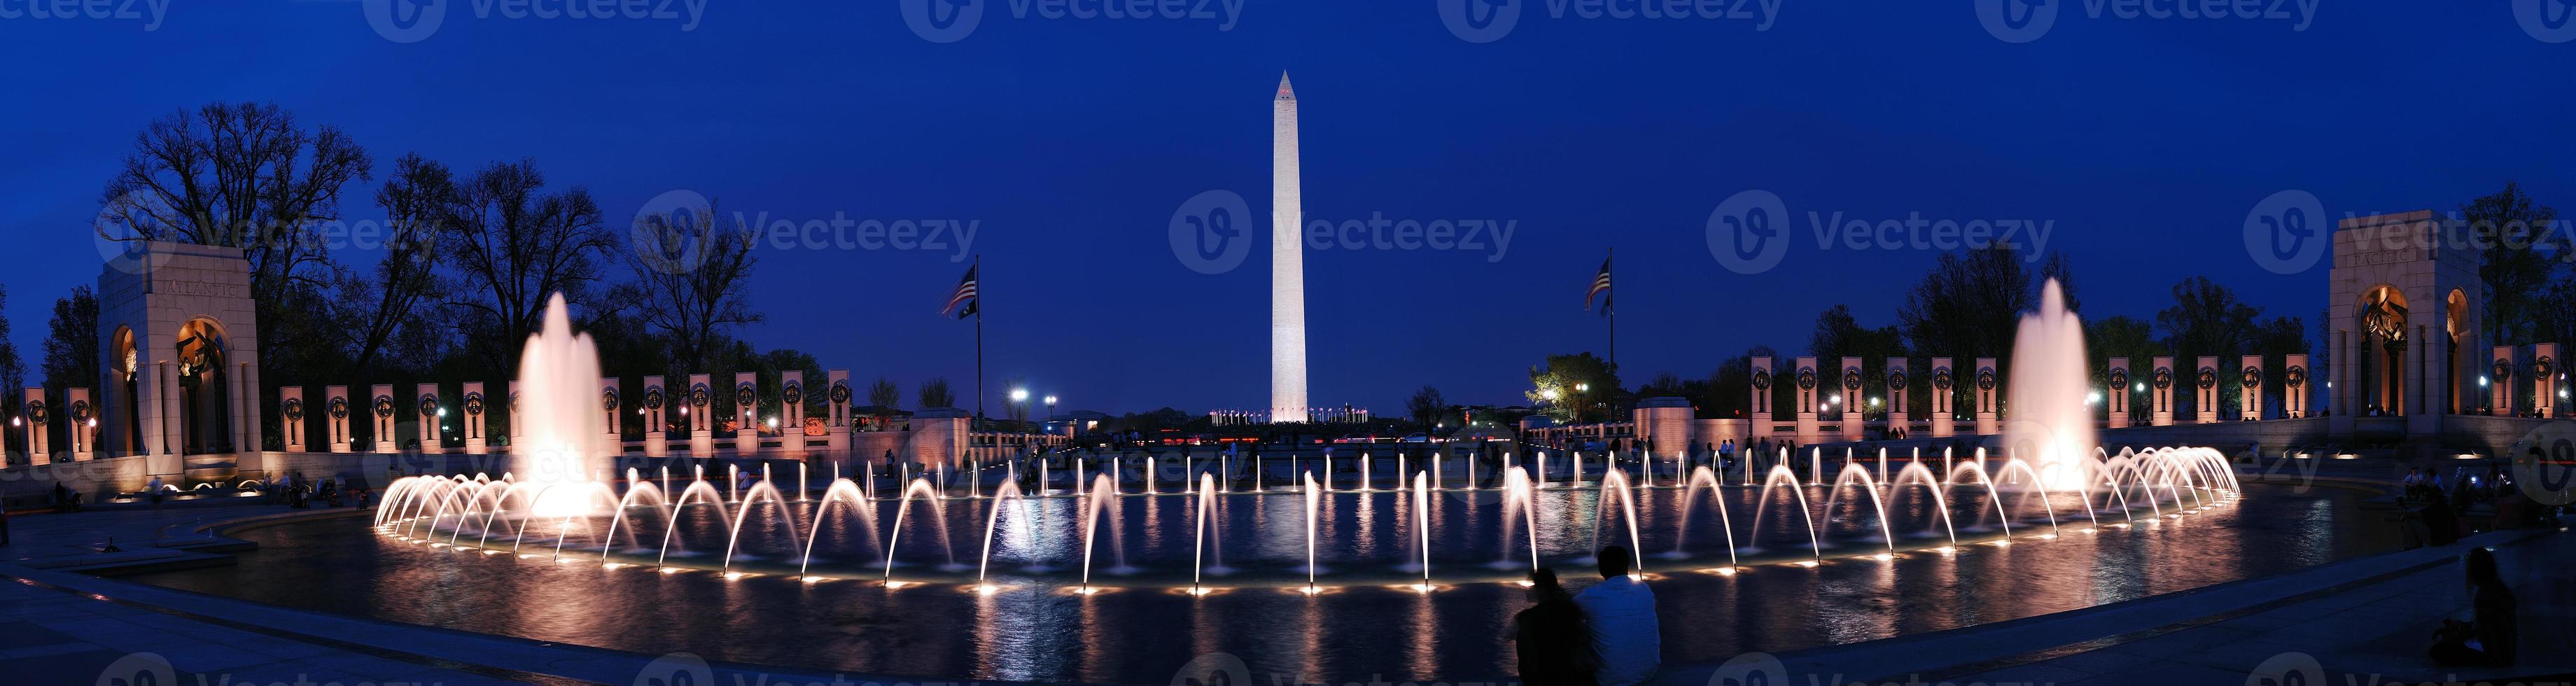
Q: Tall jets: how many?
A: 2